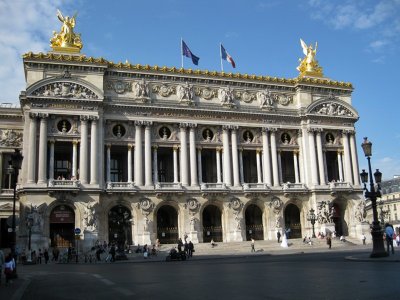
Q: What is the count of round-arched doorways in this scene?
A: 7